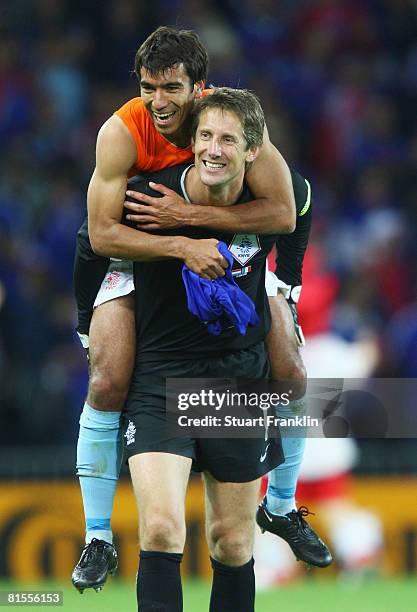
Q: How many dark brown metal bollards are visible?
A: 0